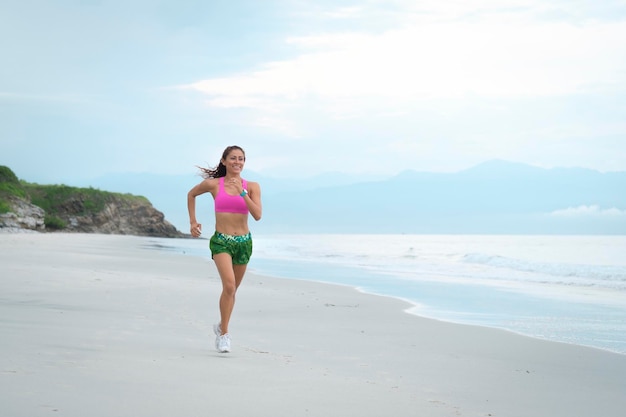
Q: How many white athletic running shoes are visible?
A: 2